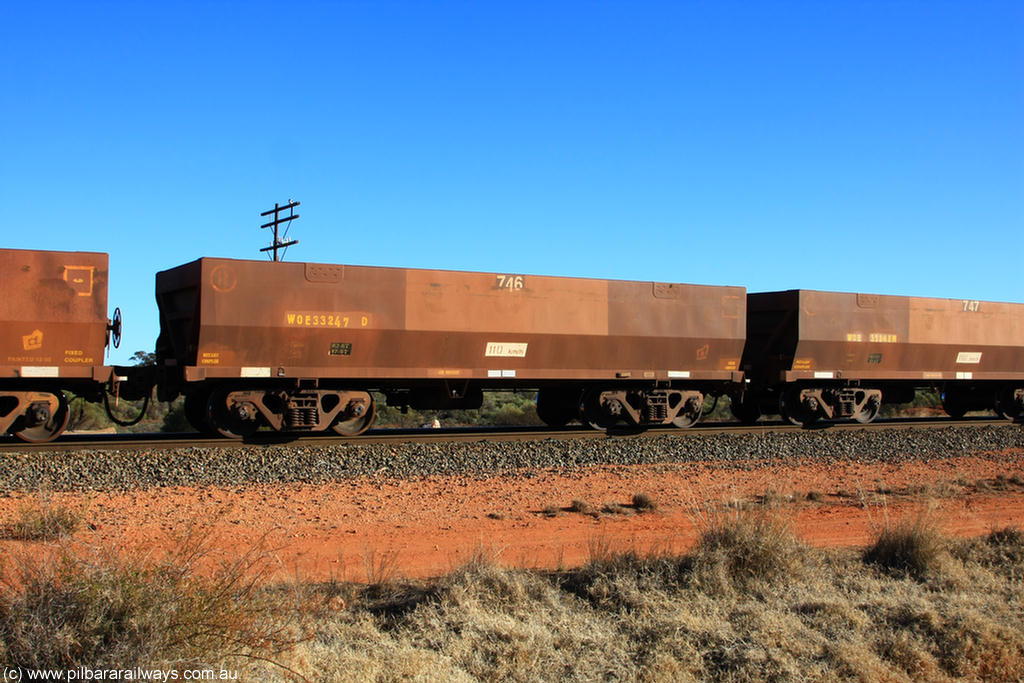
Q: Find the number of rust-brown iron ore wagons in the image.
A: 3